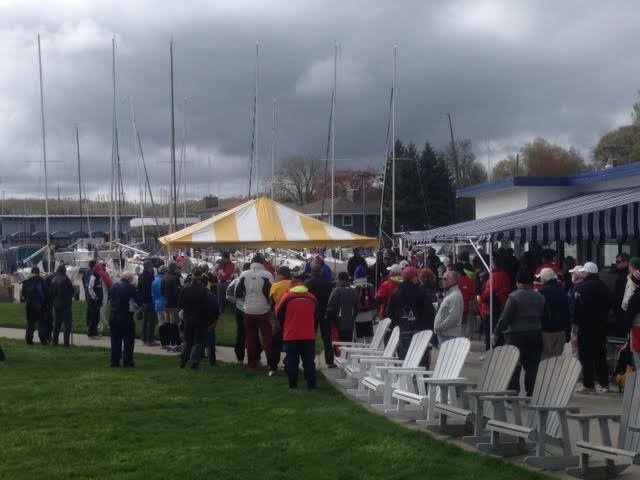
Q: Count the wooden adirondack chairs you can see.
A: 7